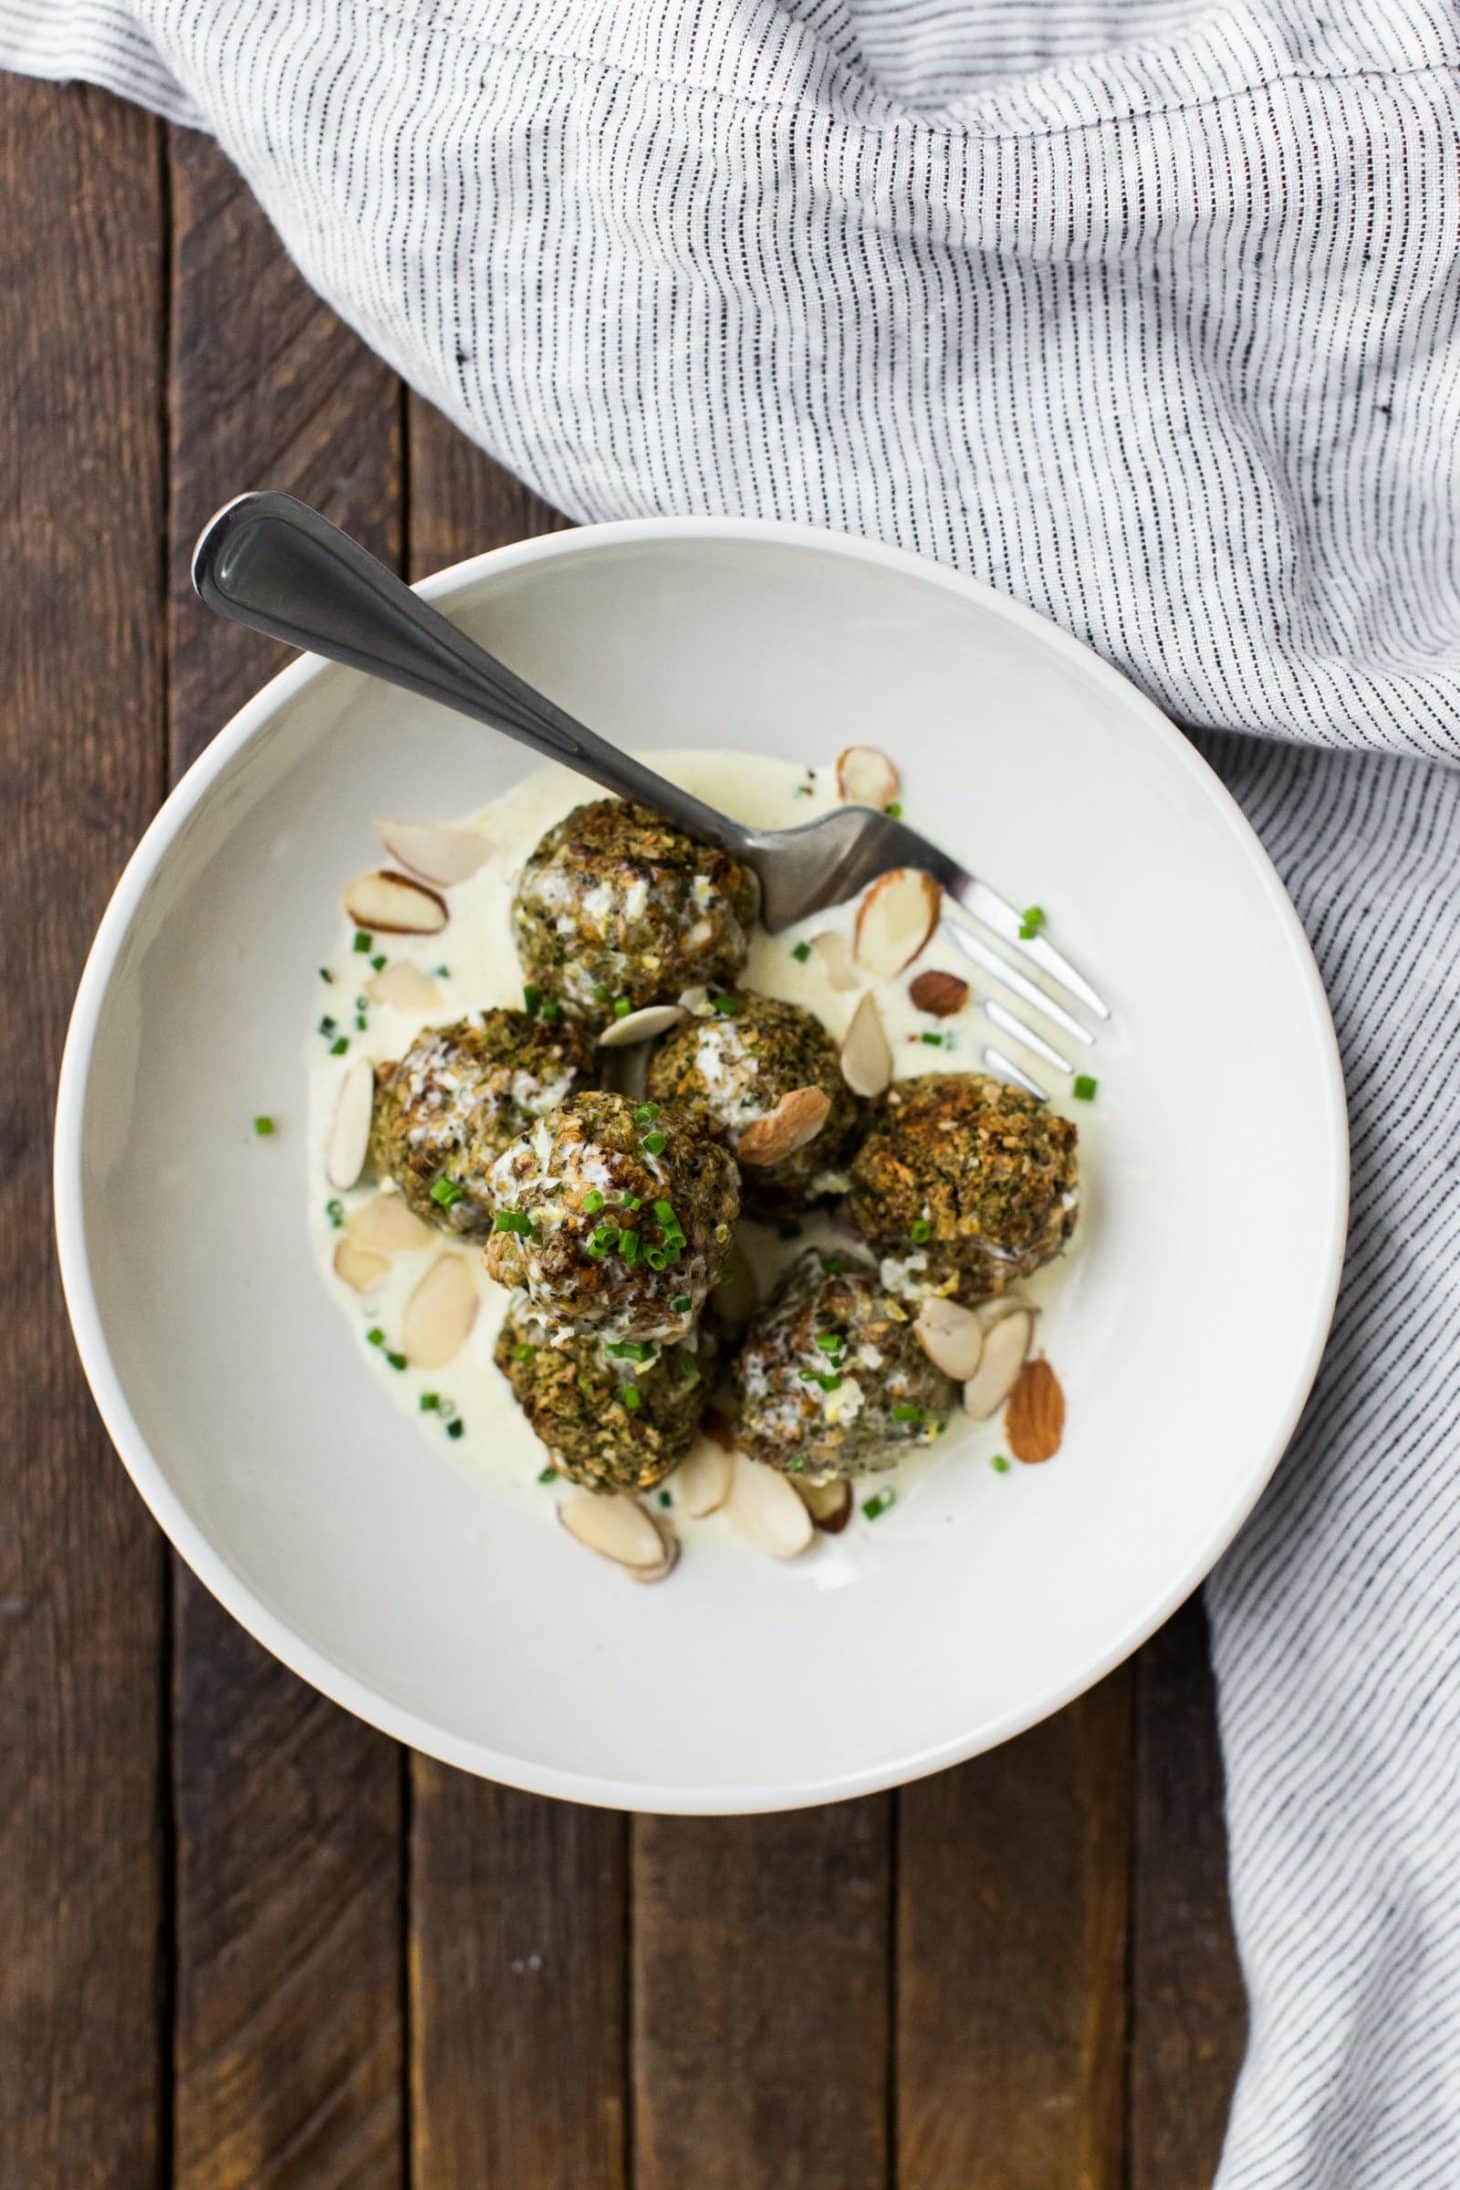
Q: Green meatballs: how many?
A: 7